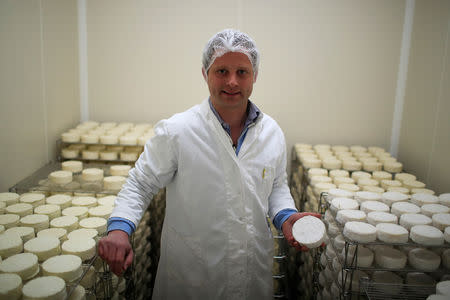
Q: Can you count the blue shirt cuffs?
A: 2